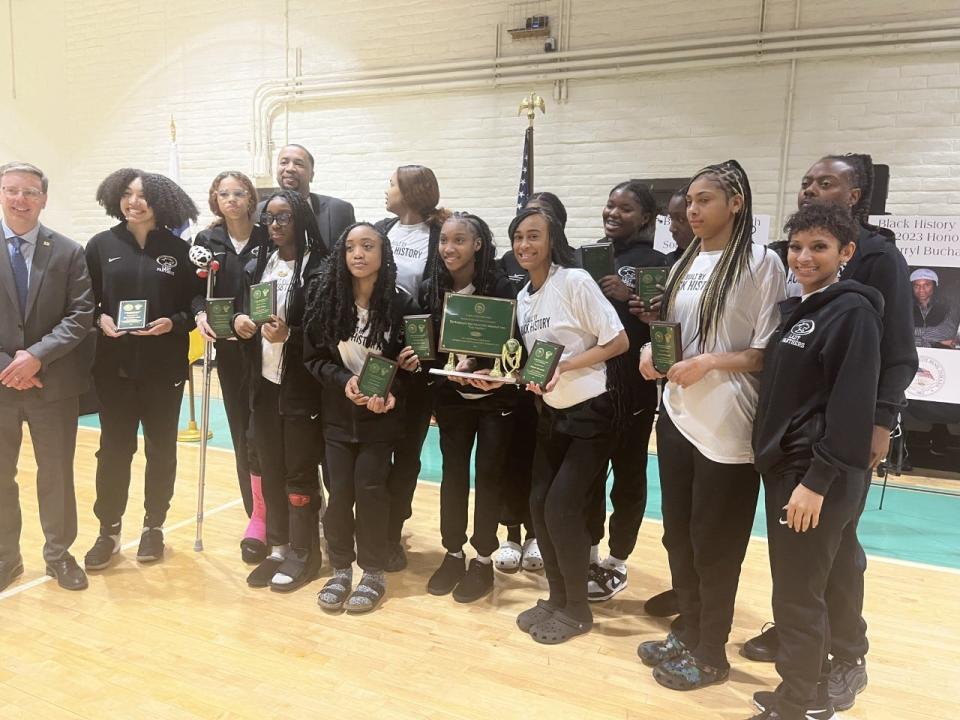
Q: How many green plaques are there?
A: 10